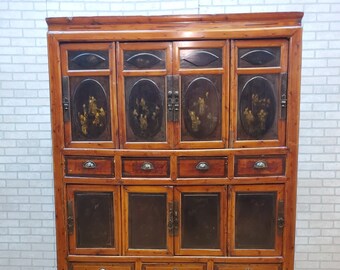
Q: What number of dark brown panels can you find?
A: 12